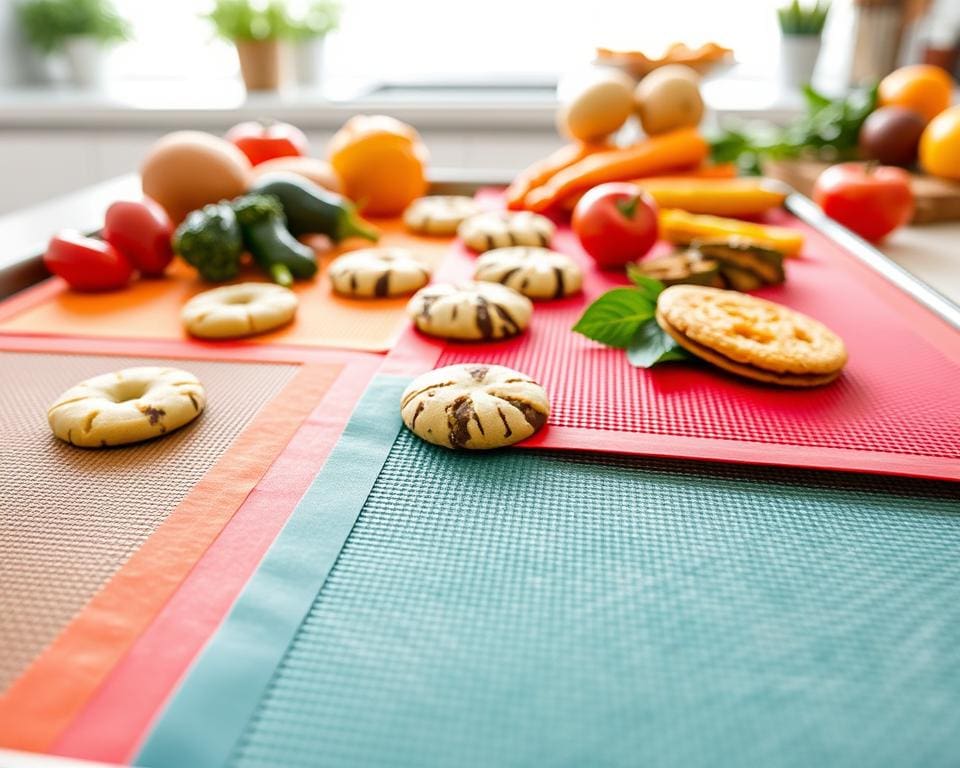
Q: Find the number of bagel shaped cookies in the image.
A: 2